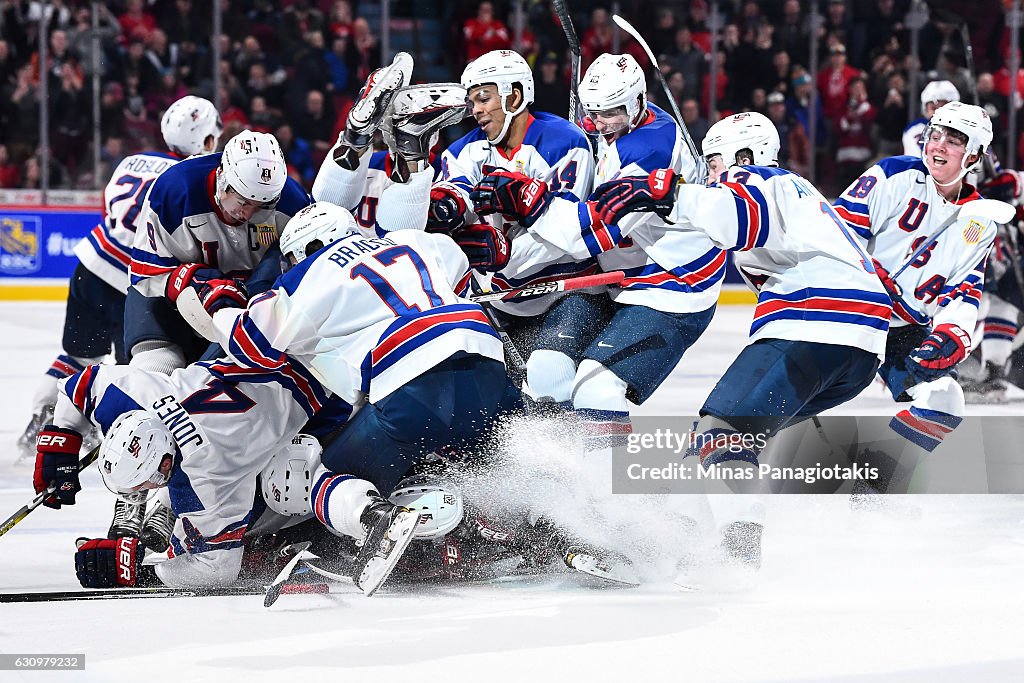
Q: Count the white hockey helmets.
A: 11